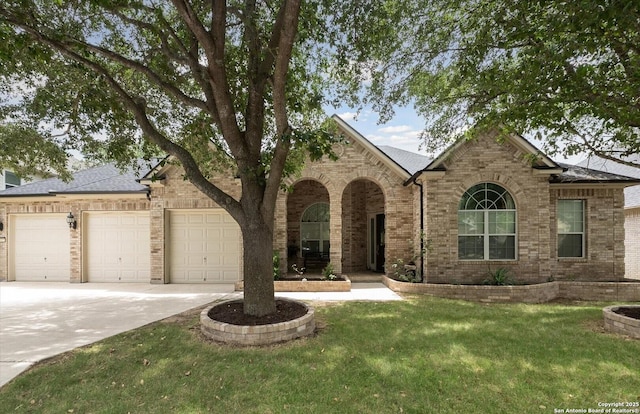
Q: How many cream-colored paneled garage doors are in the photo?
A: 3